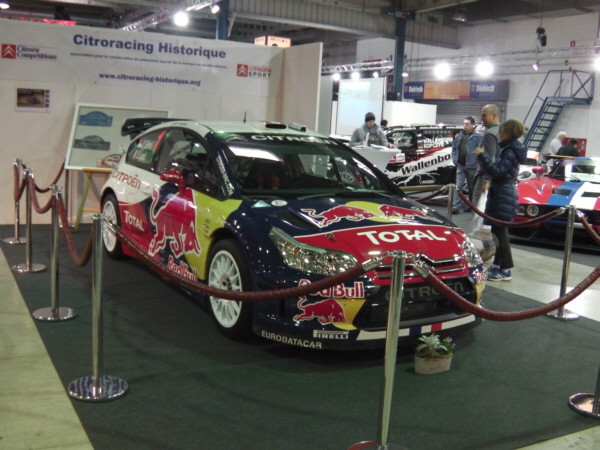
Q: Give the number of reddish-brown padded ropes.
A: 9